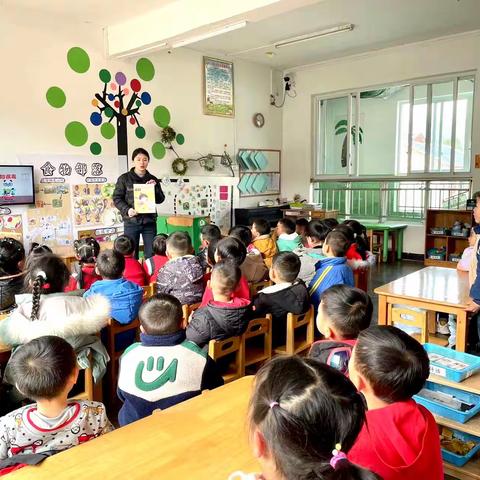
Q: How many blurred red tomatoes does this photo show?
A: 0